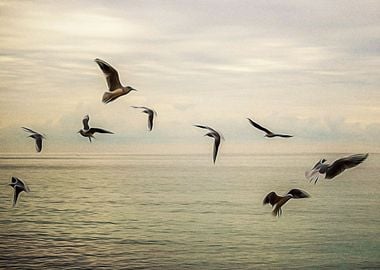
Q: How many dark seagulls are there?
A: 9